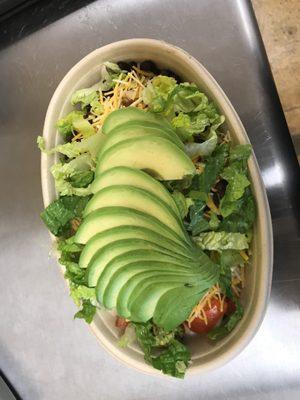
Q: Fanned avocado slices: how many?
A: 14